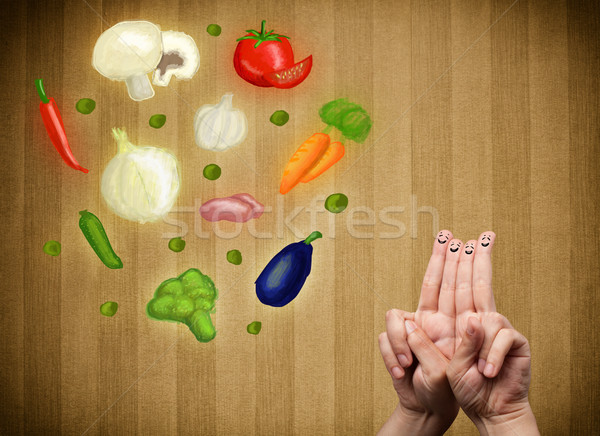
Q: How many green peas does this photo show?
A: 11